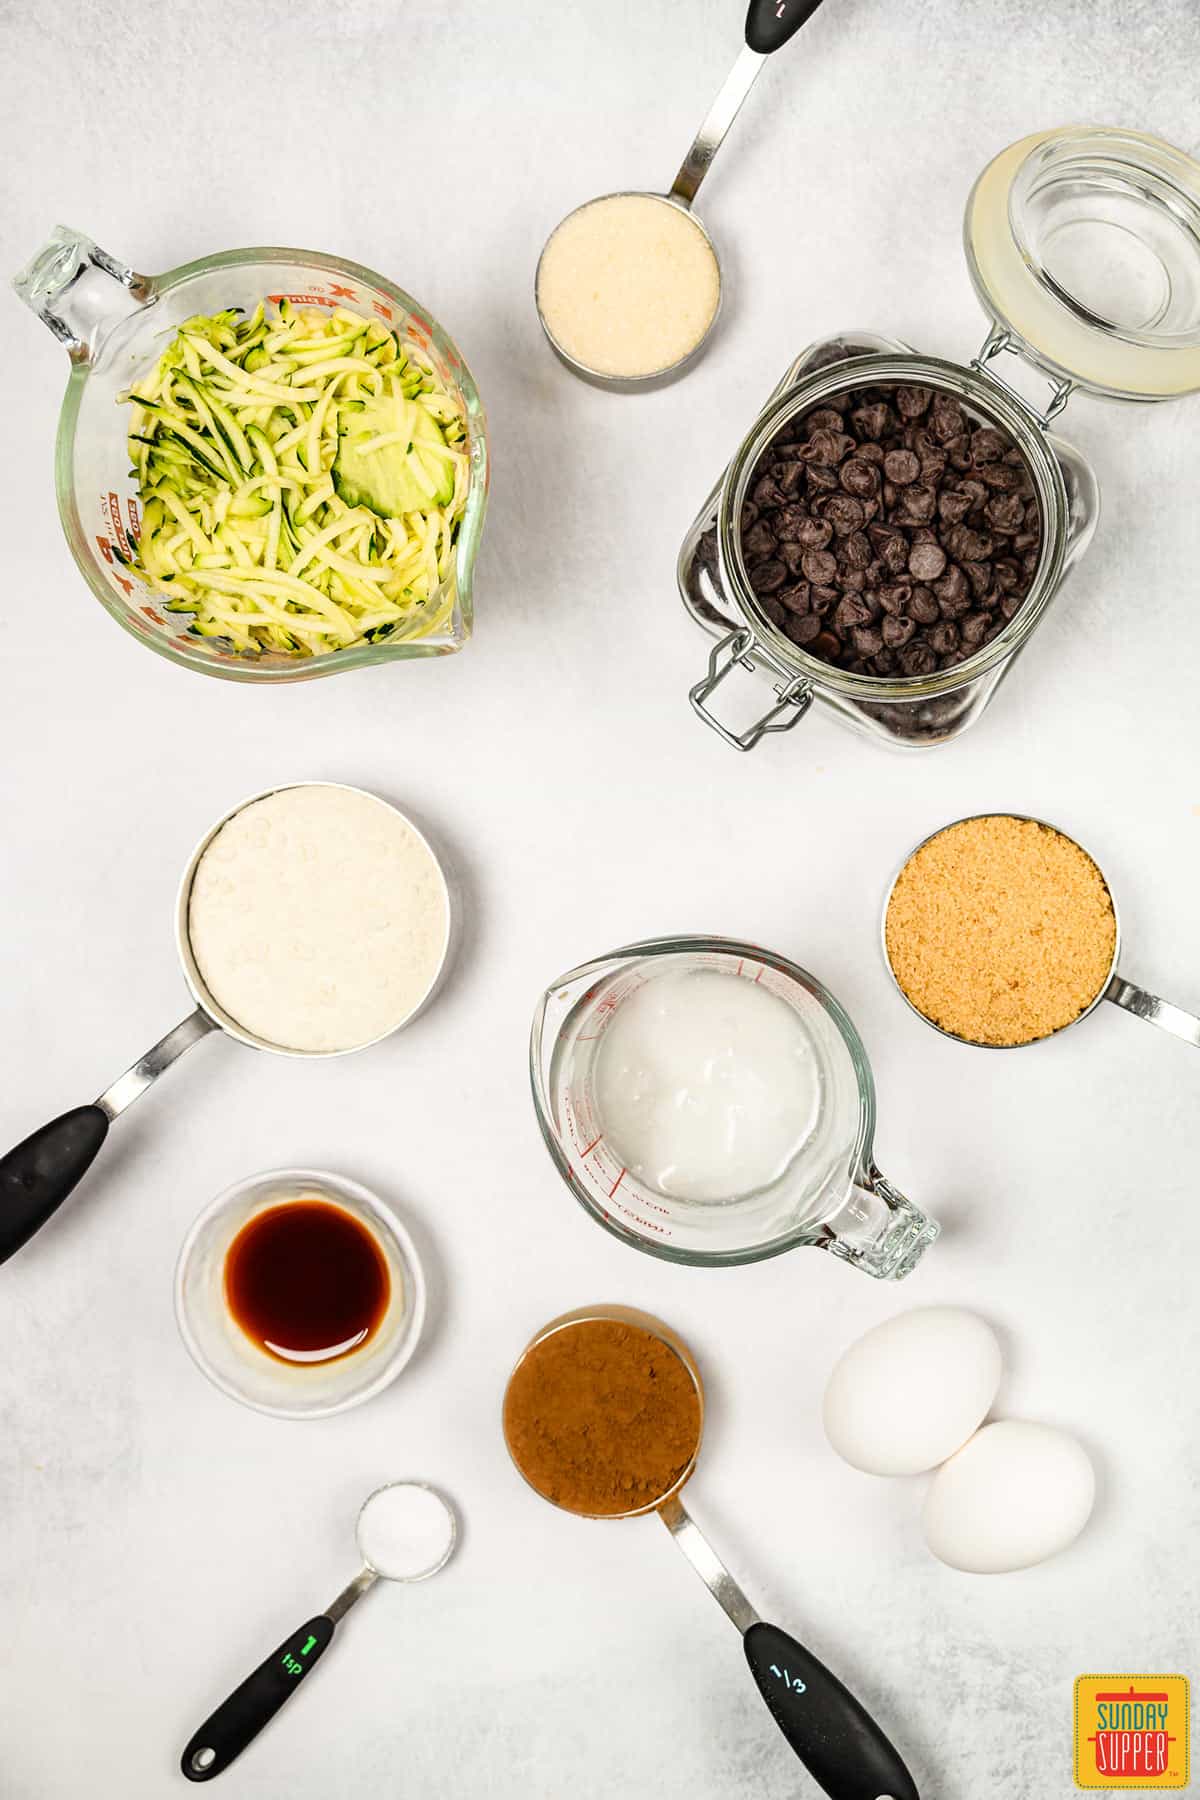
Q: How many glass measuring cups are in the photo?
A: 2